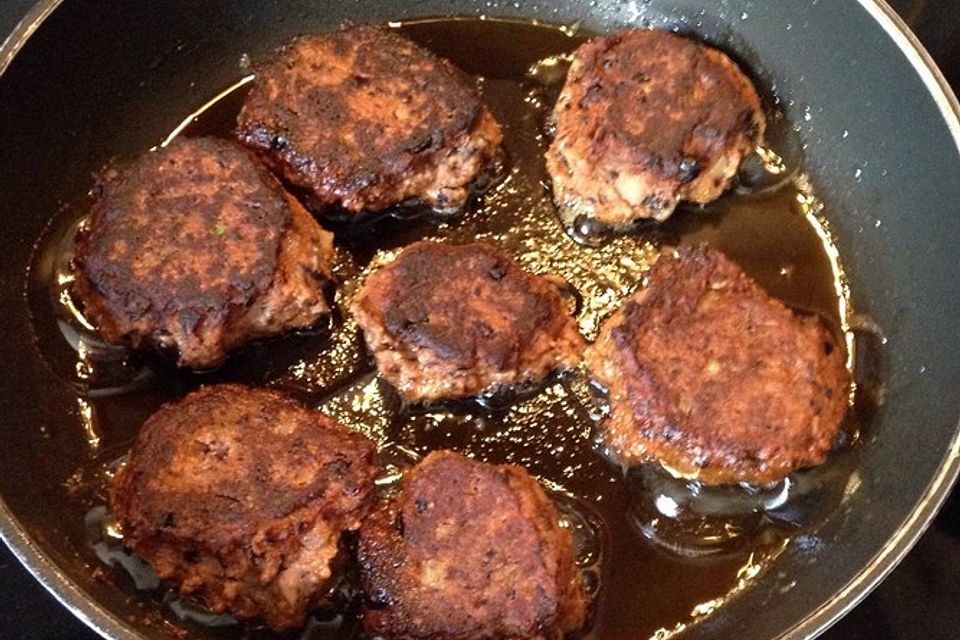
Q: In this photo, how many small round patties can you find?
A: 7